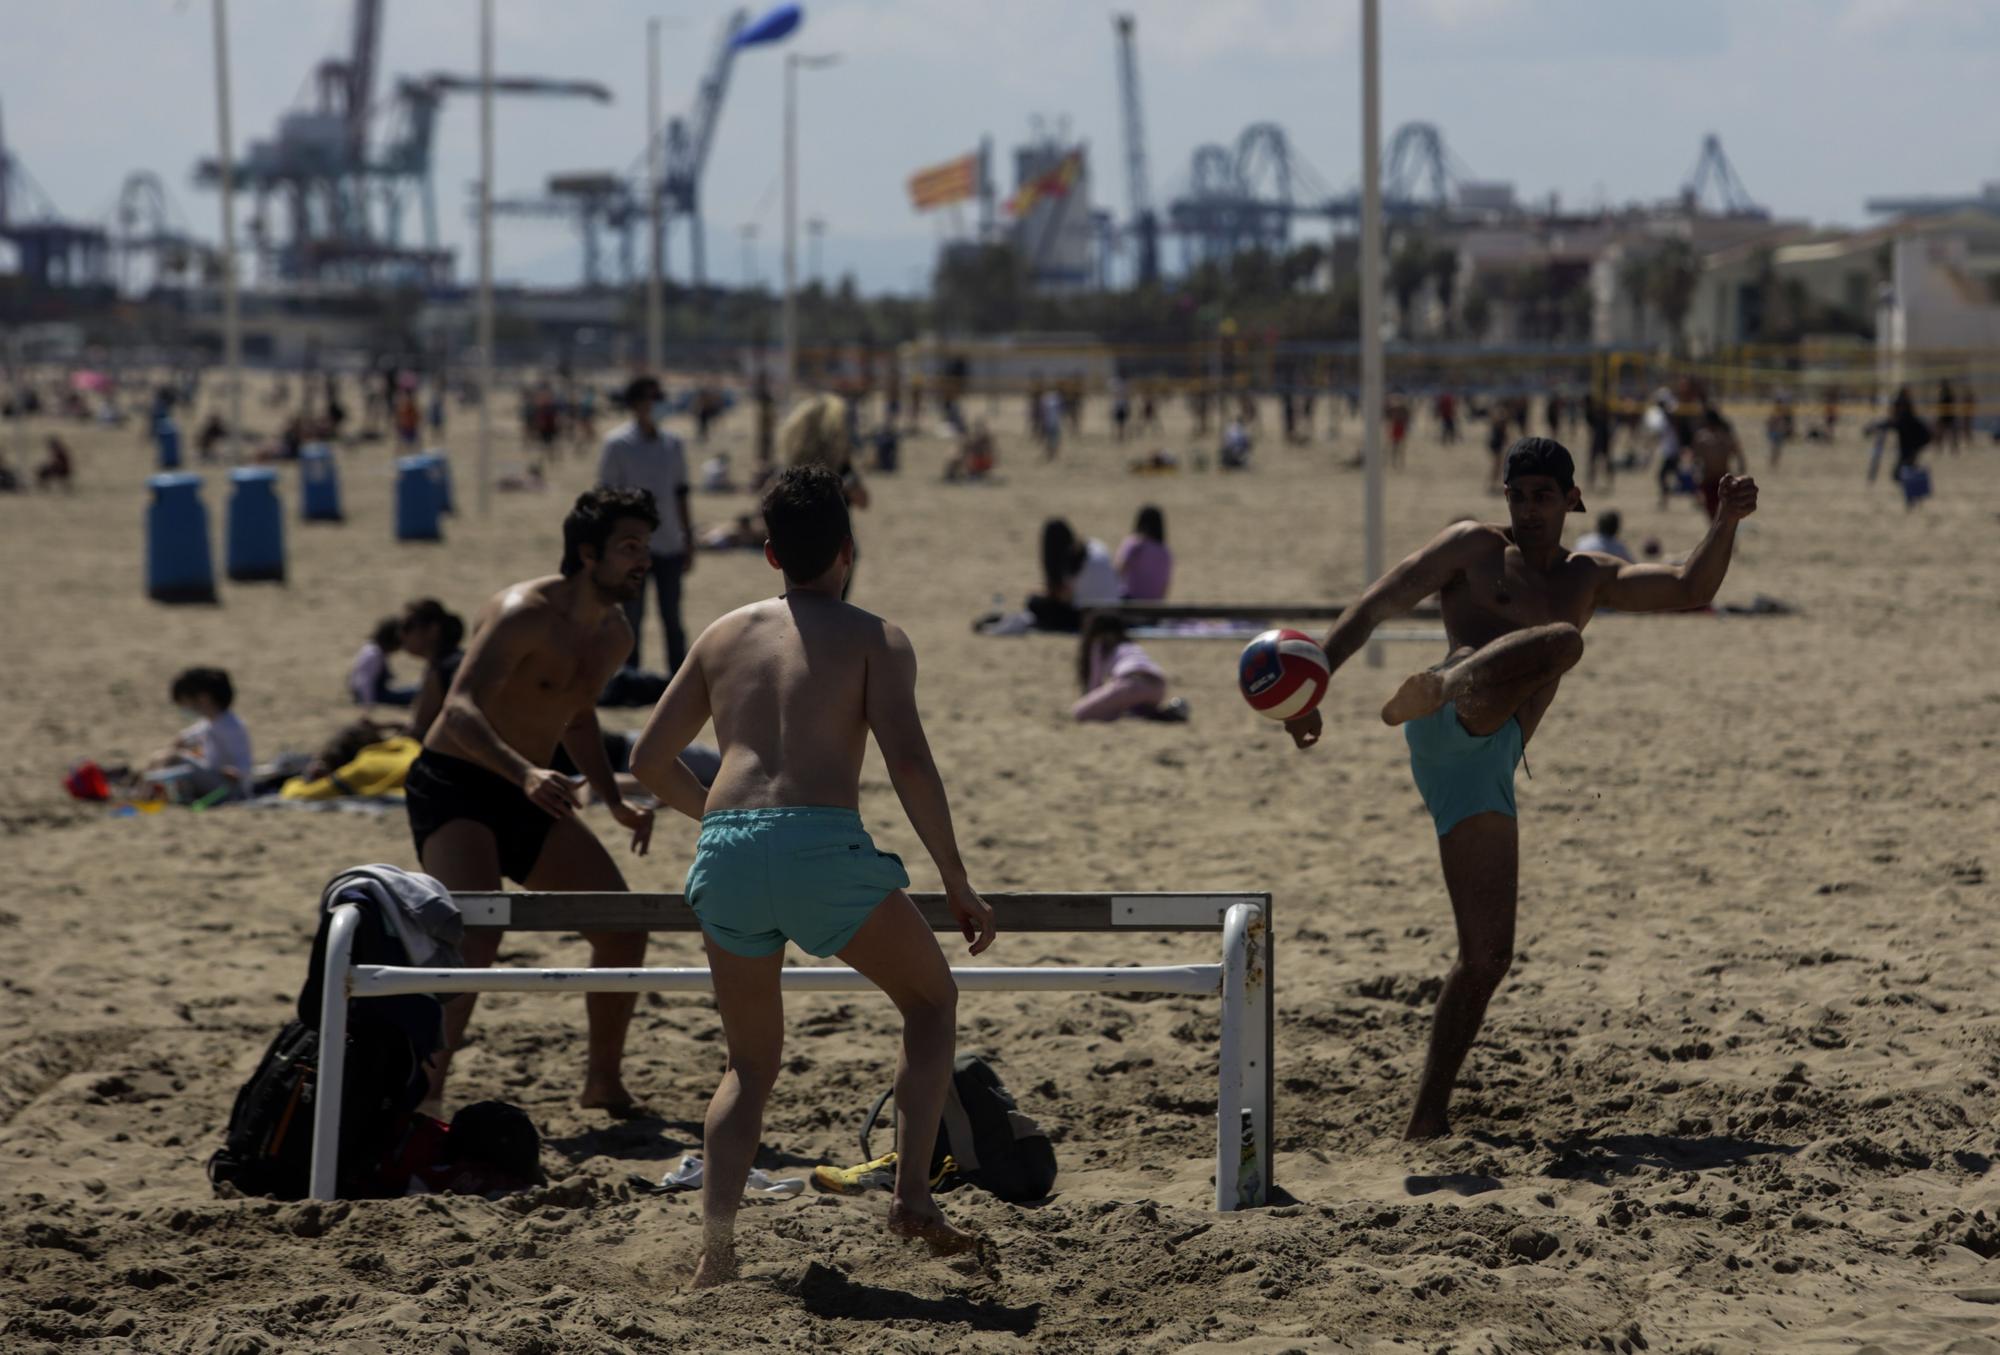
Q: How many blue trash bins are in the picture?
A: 6